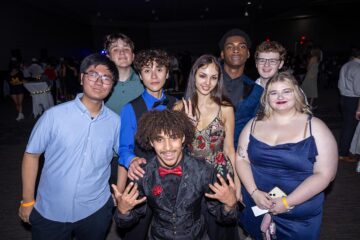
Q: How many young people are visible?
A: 8